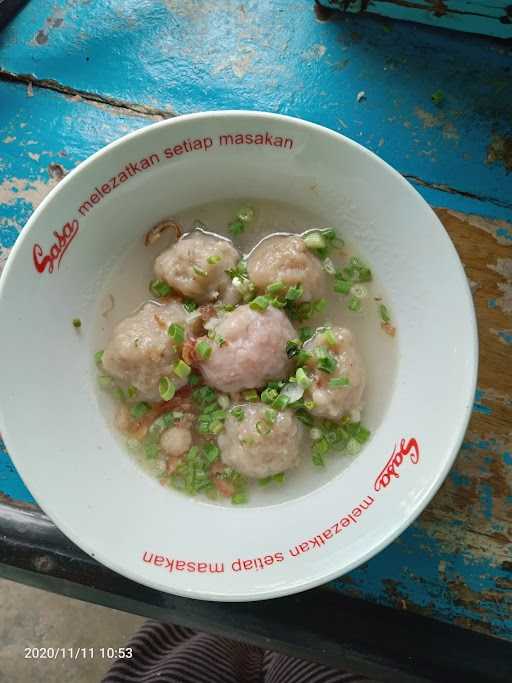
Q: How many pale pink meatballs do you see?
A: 1